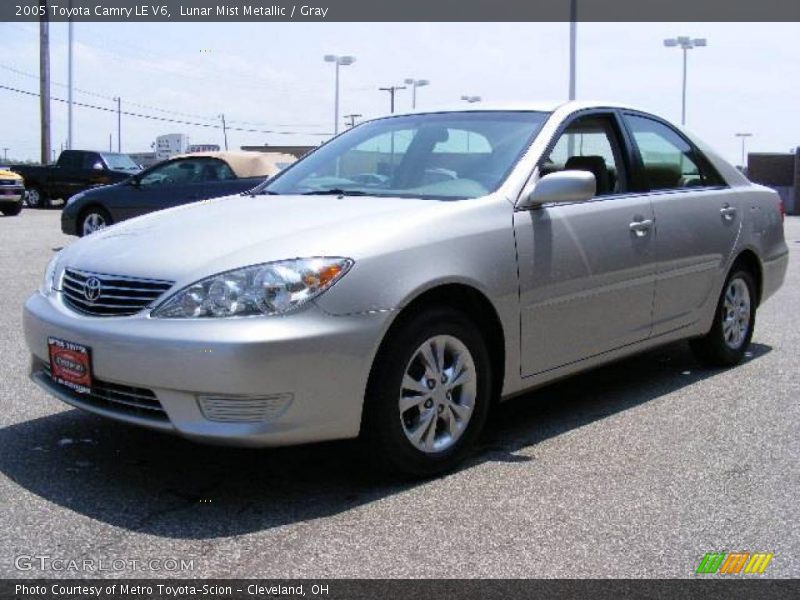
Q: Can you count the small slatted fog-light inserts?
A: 1